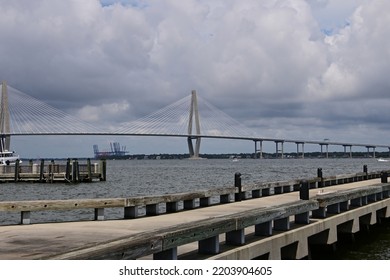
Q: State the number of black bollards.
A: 5